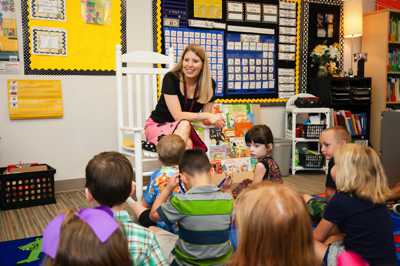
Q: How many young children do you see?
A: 8